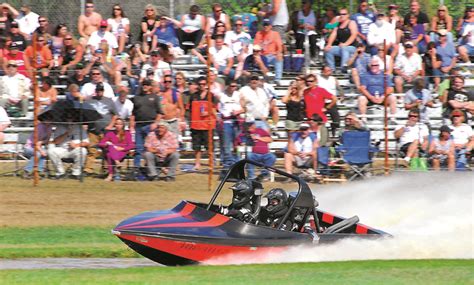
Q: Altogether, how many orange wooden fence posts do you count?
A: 3